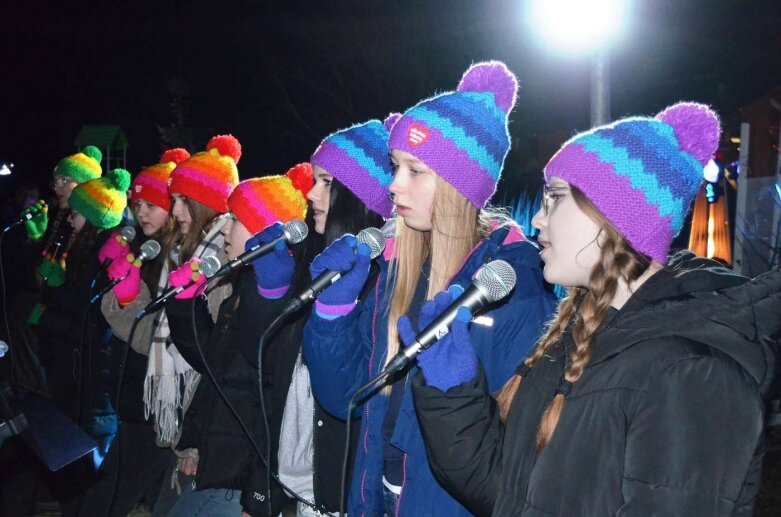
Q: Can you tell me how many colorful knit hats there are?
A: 8